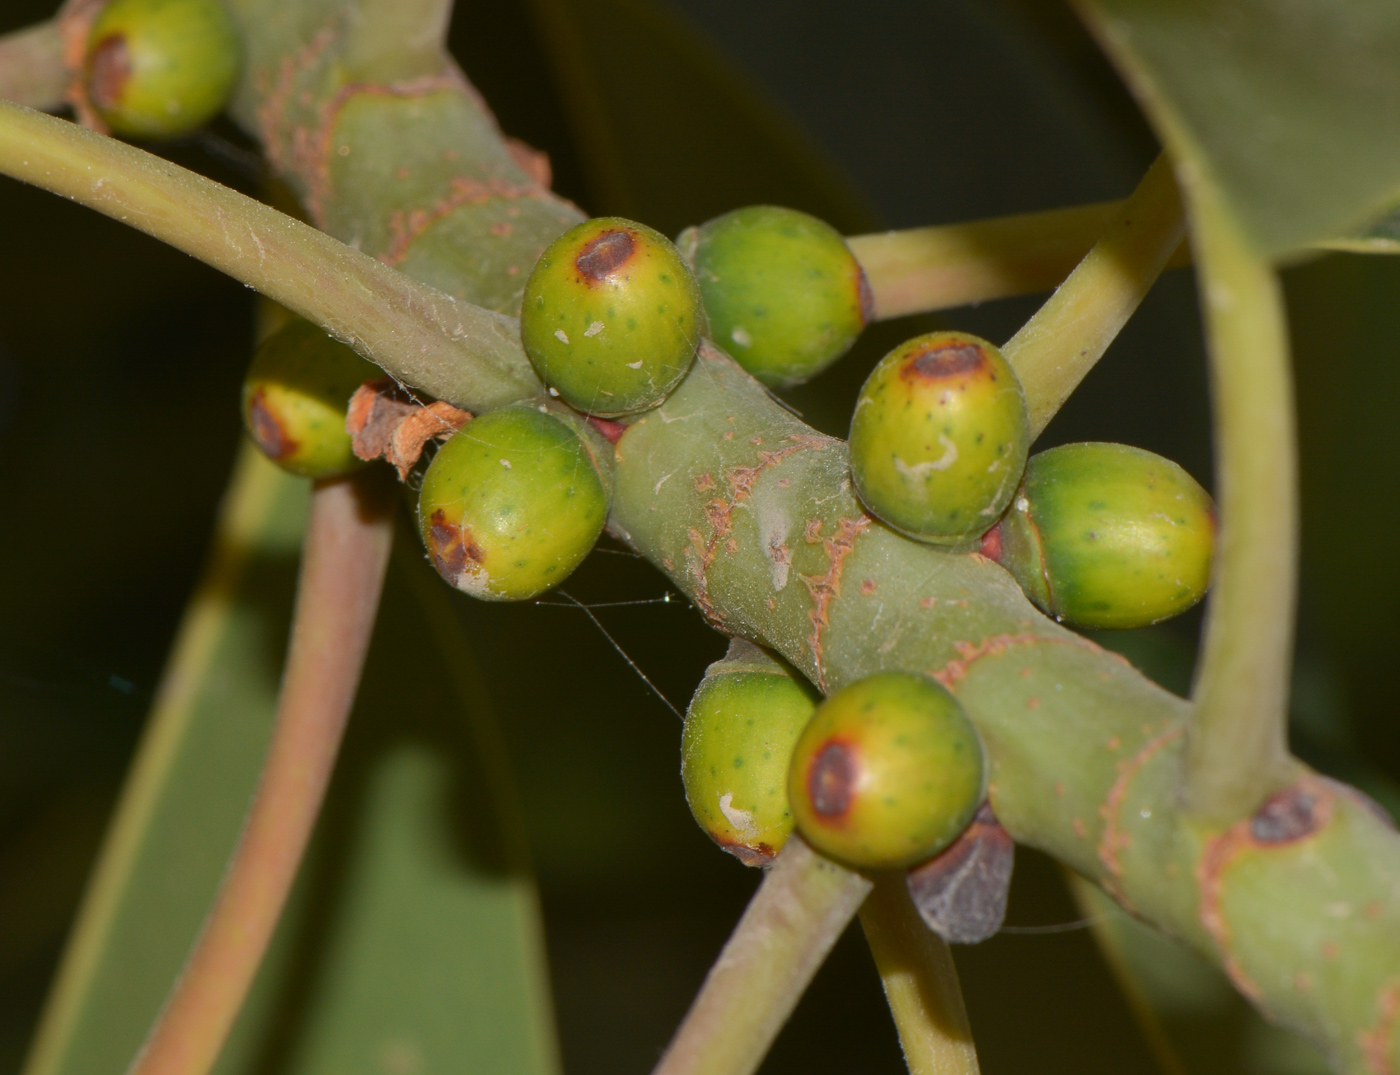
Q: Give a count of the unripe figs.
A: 9